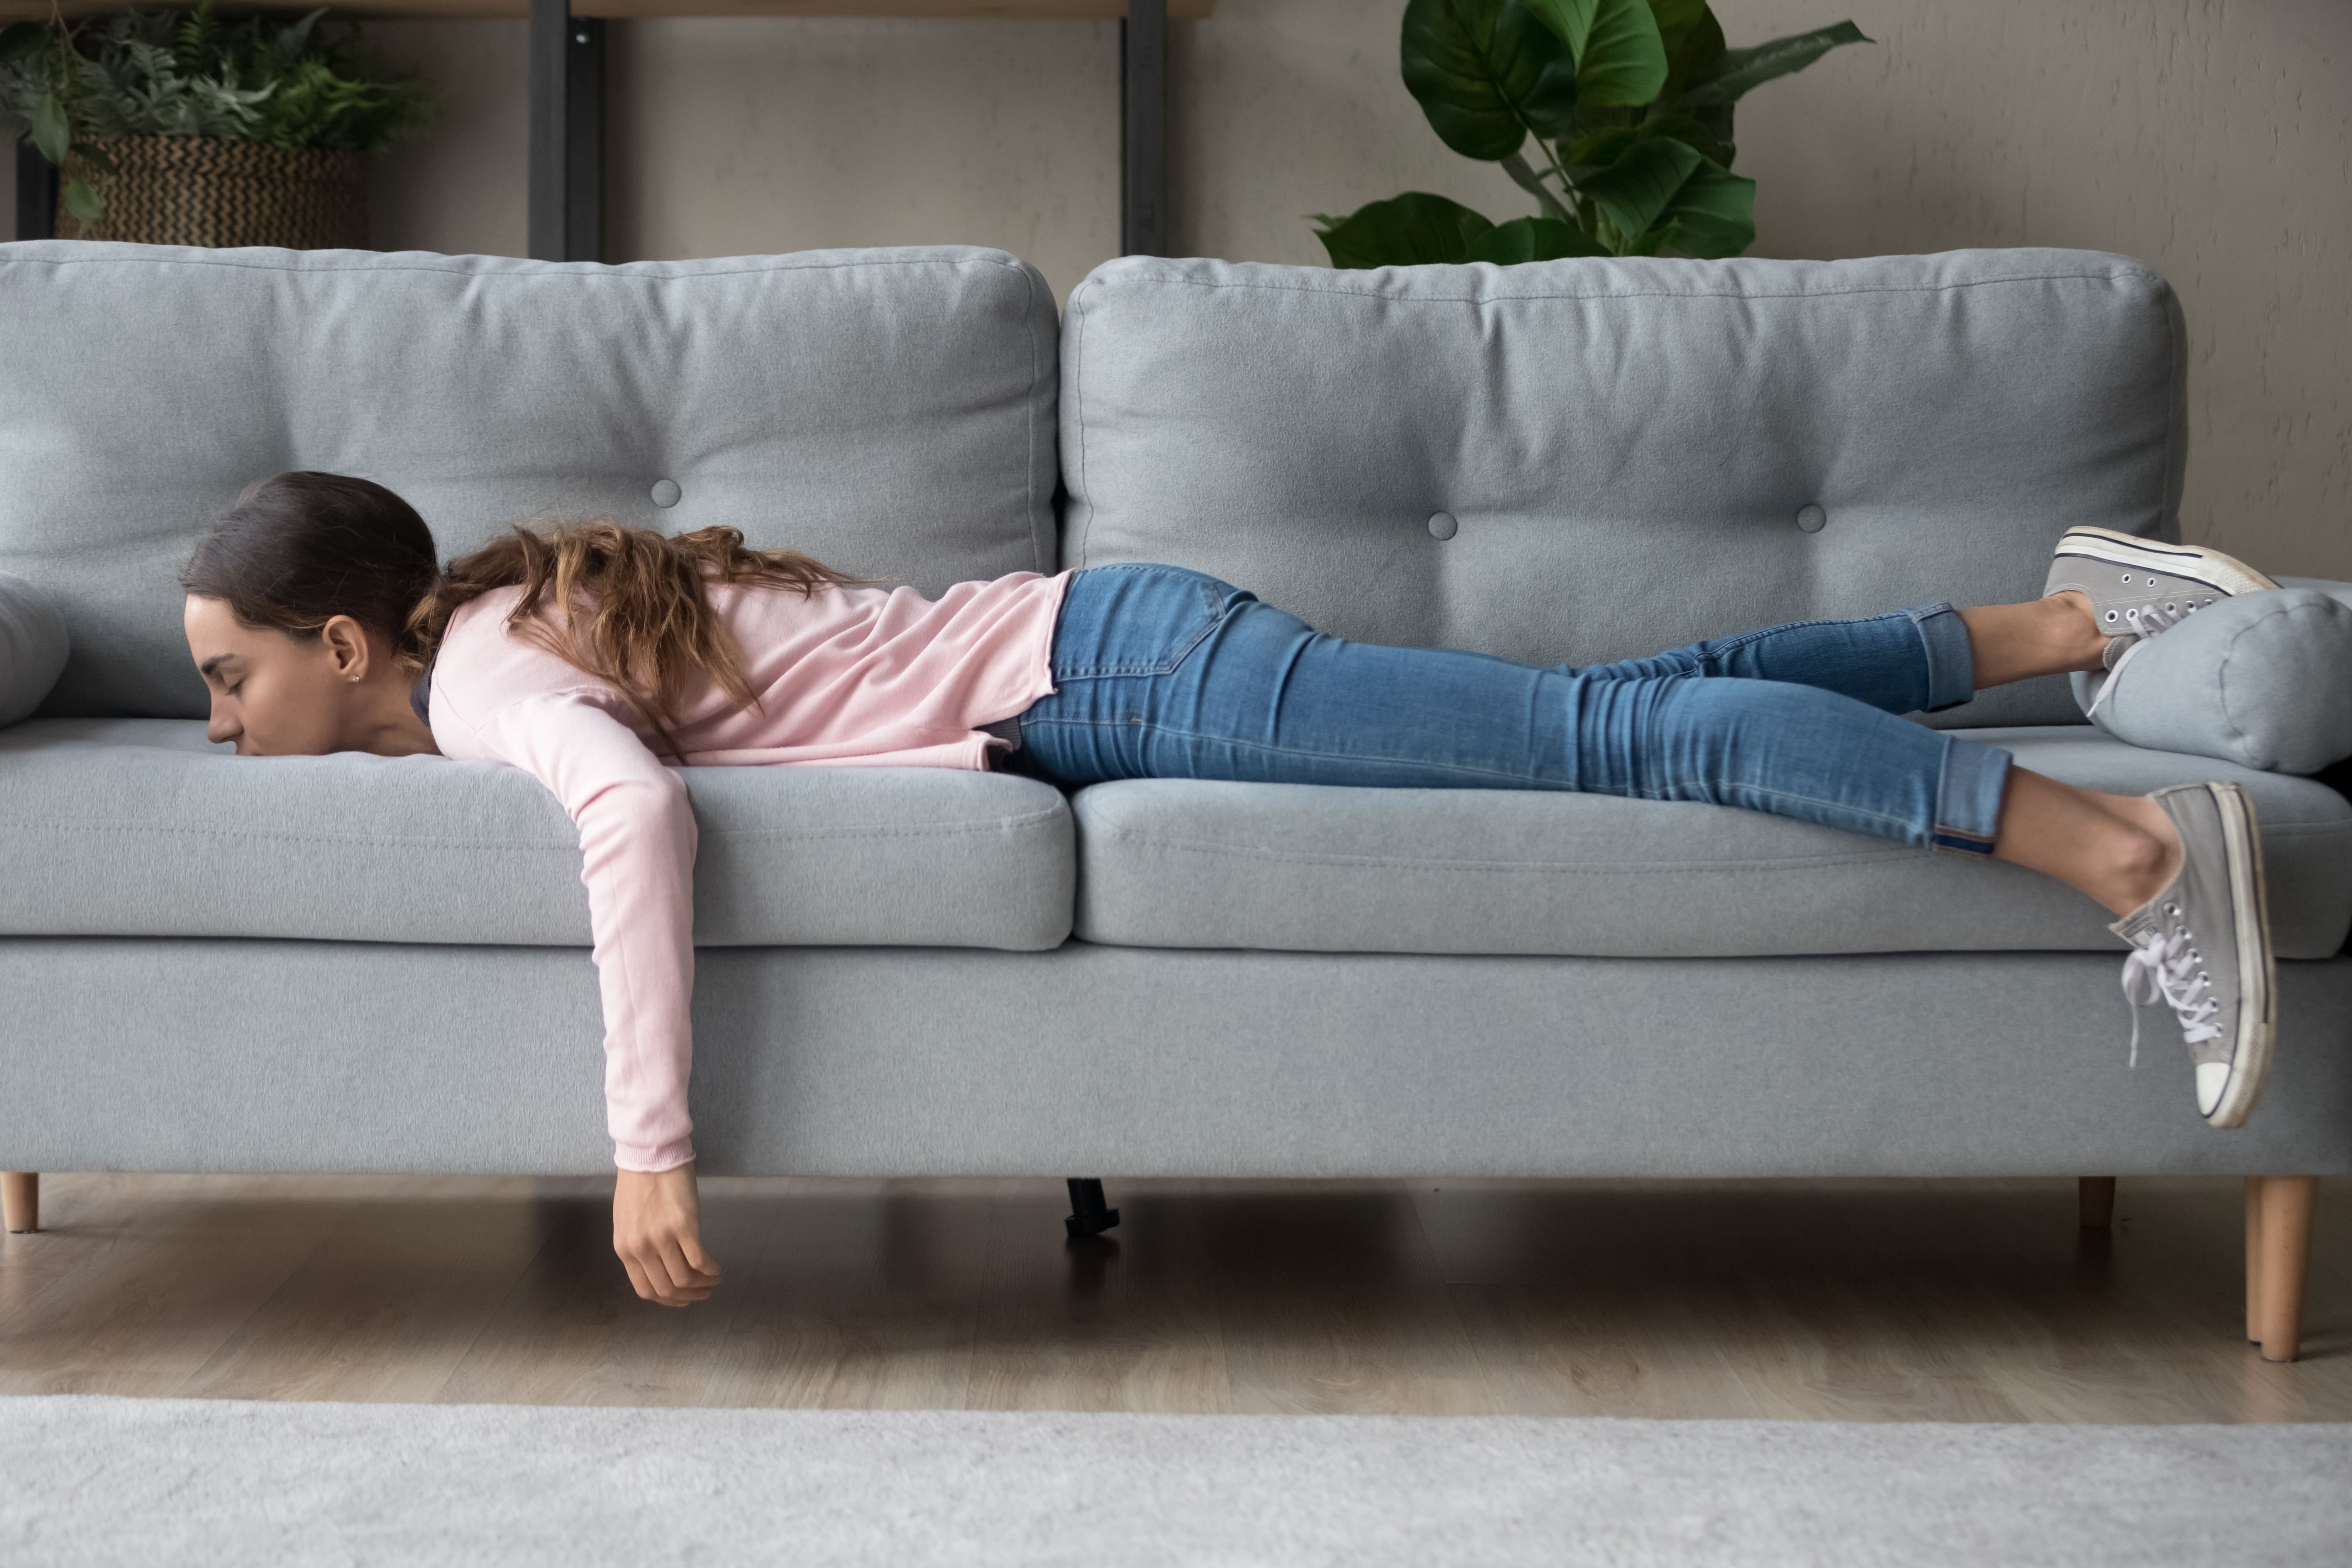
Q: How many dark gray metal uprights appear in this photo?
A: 3